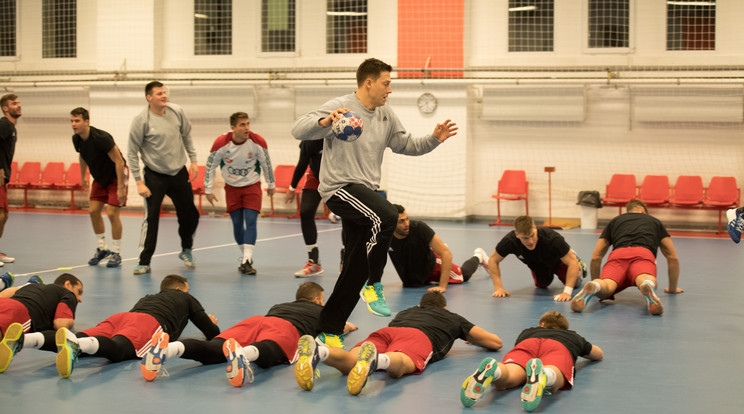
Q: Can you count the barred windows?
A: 8